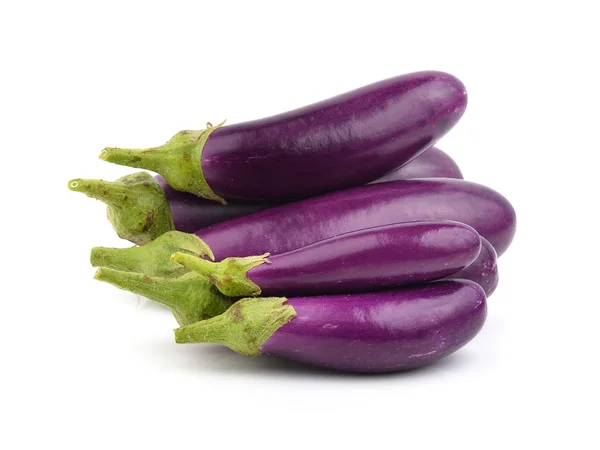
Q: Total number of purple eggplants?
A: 6